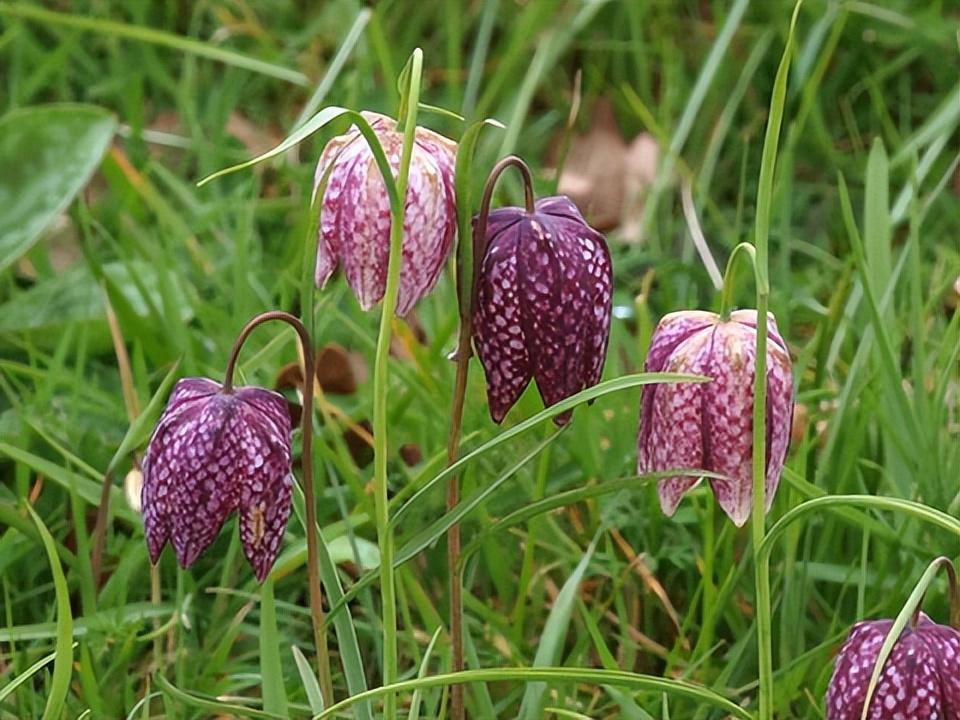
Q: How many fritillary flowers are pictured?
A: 5